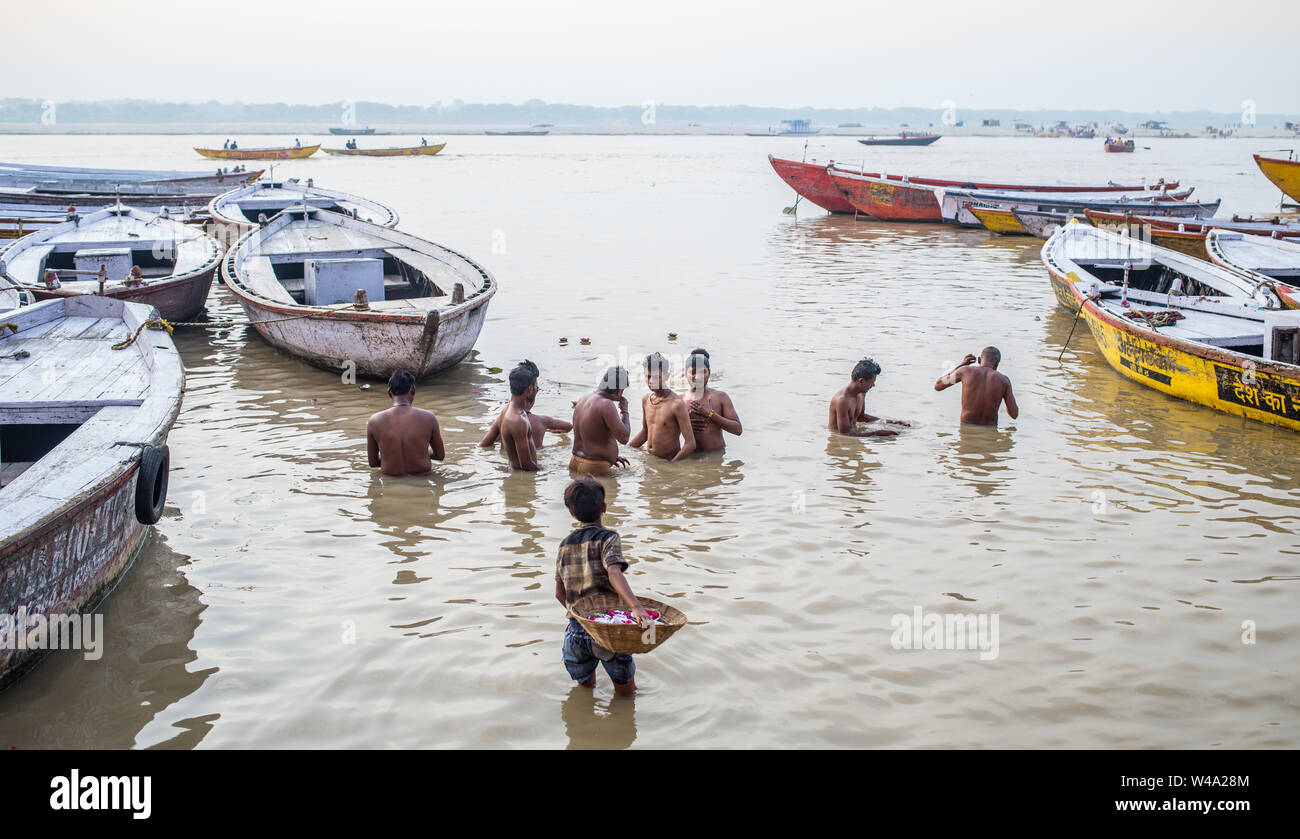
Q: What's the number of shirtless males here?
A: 8